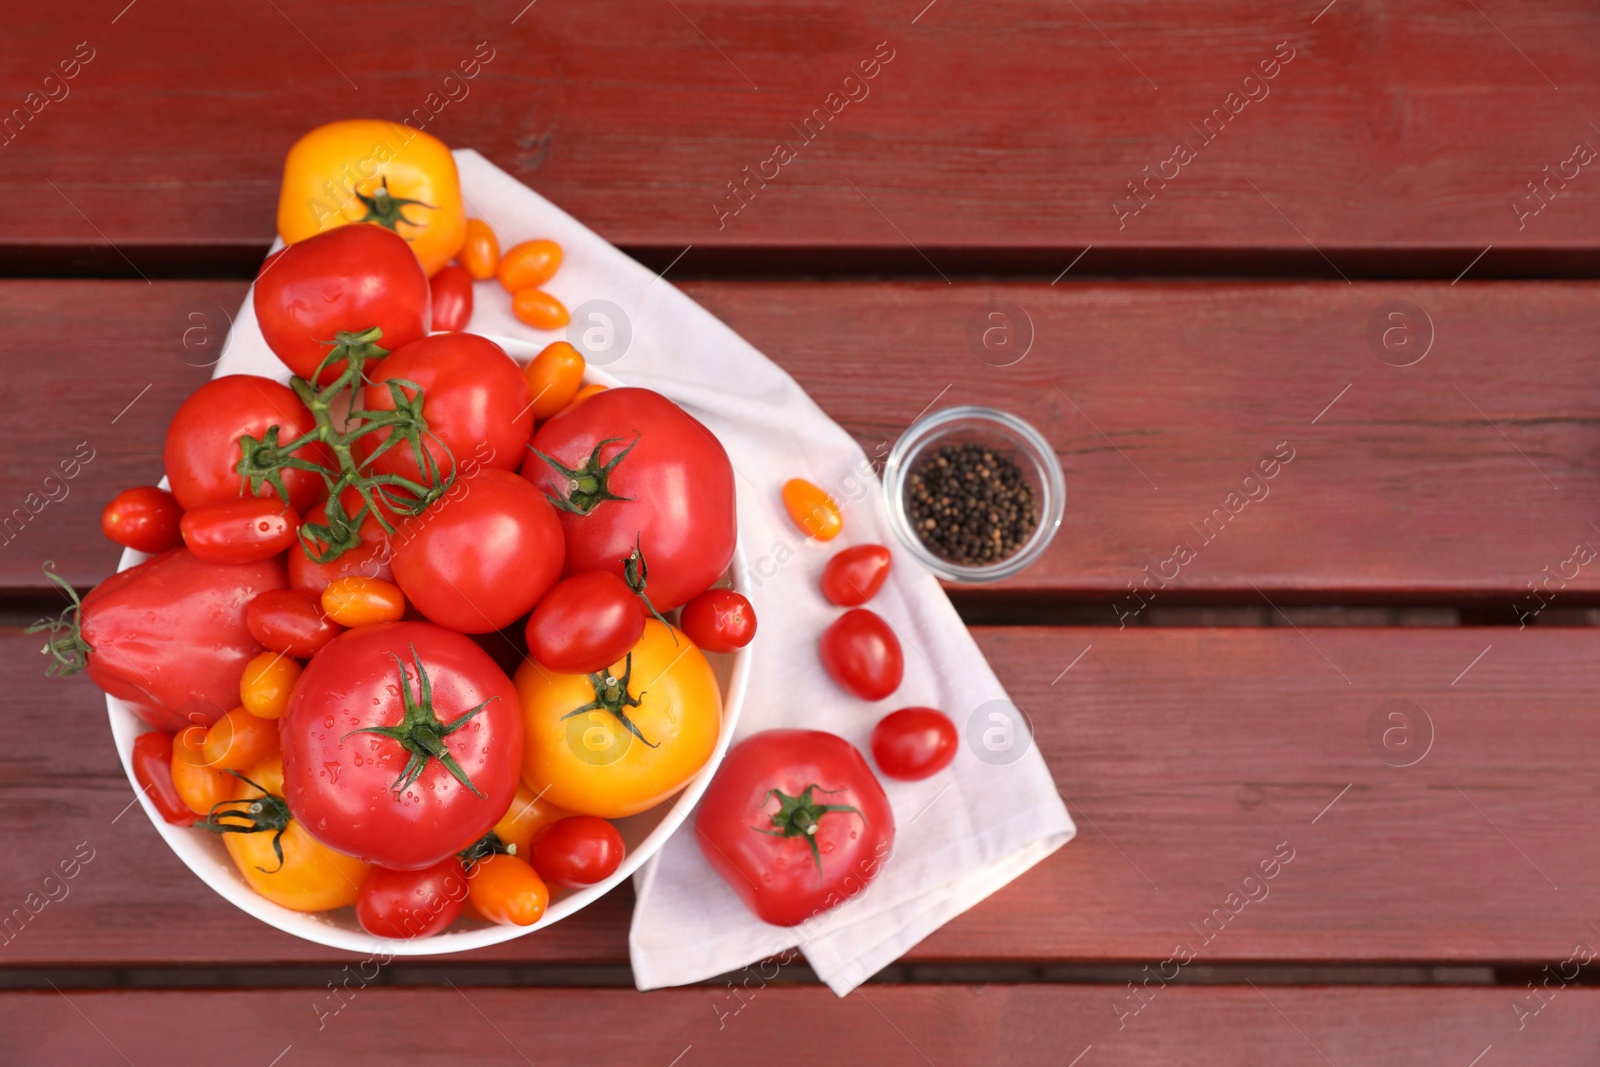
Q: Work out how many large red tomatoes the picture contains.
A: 9